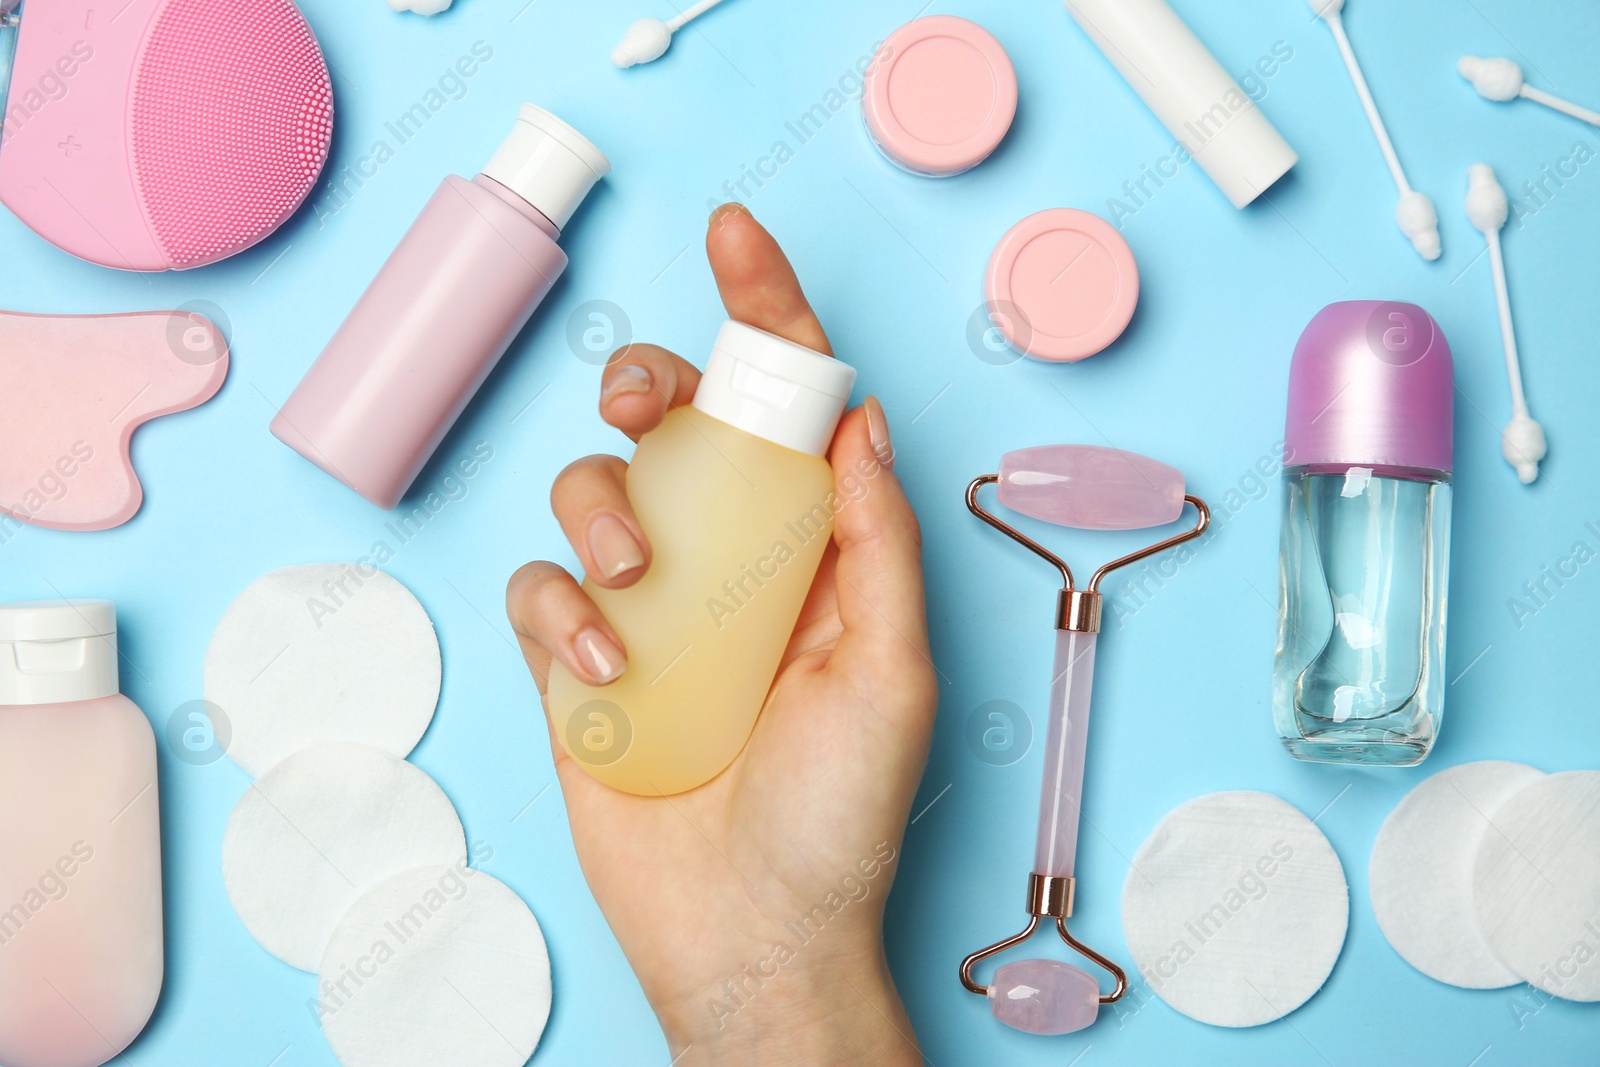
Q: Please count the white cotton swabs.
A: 5